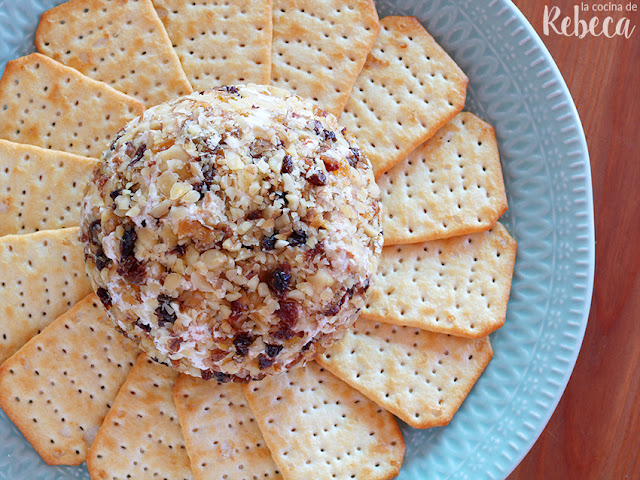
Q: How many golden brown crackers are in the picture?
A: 14